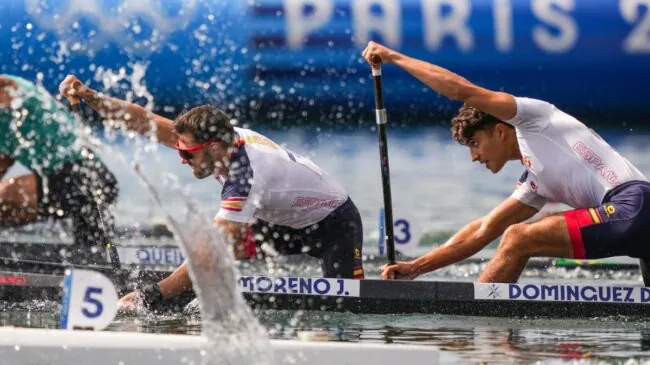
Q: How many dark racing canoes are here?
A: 2